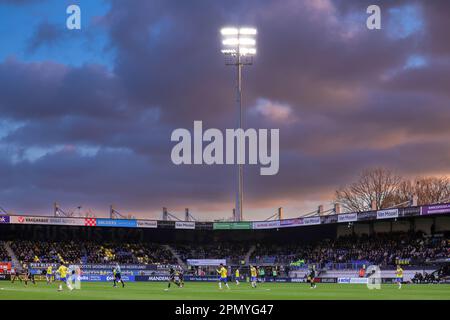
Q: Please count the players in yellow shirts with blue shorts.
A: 6